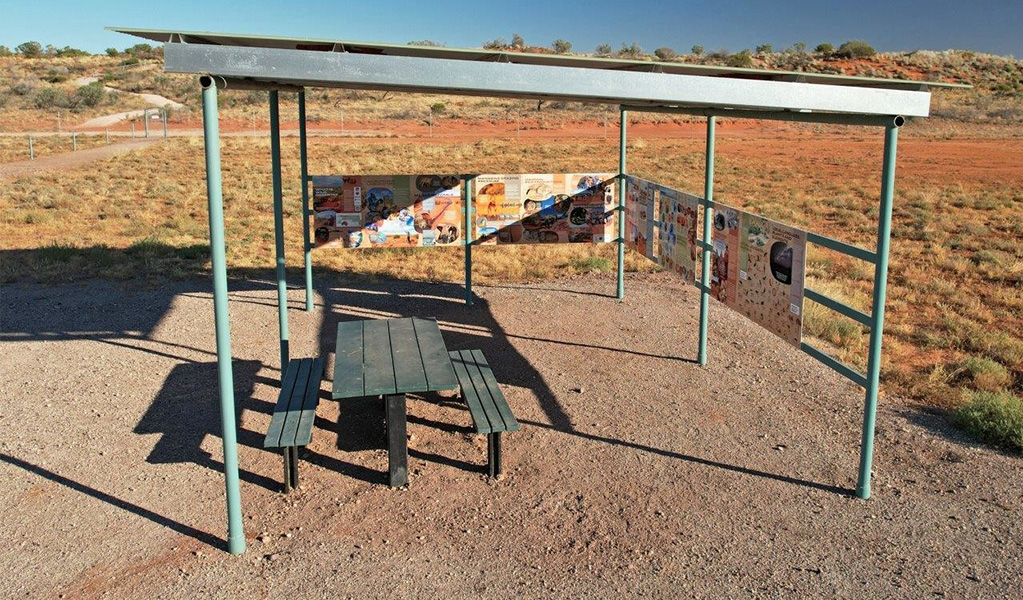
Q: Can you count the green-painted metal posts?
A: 7